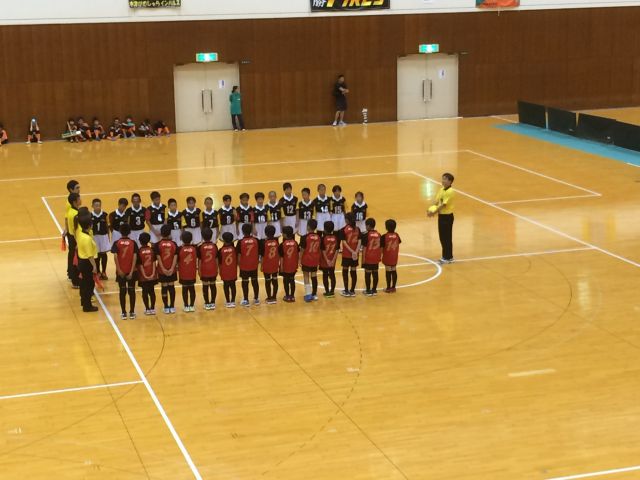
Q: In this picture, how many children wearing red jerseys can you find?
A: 14